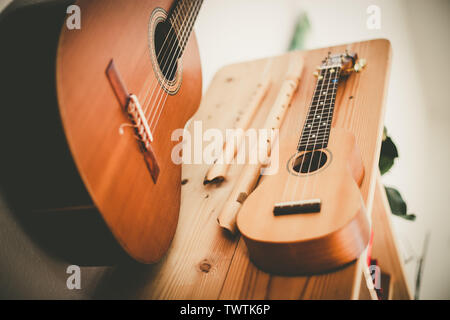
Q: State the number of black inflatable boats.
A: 0